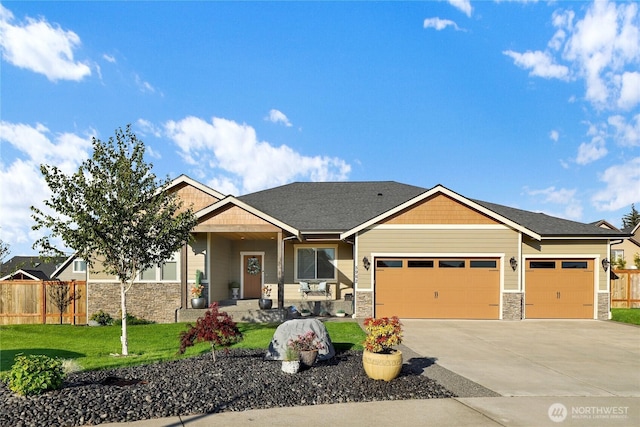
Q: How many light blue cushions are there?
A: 2